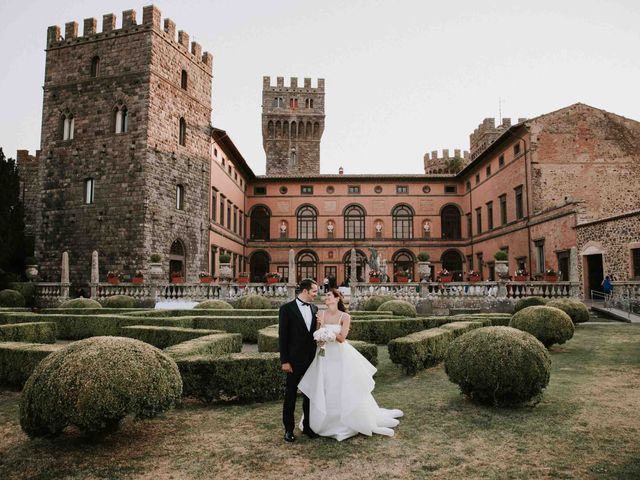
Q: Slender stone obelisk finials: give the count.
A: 4